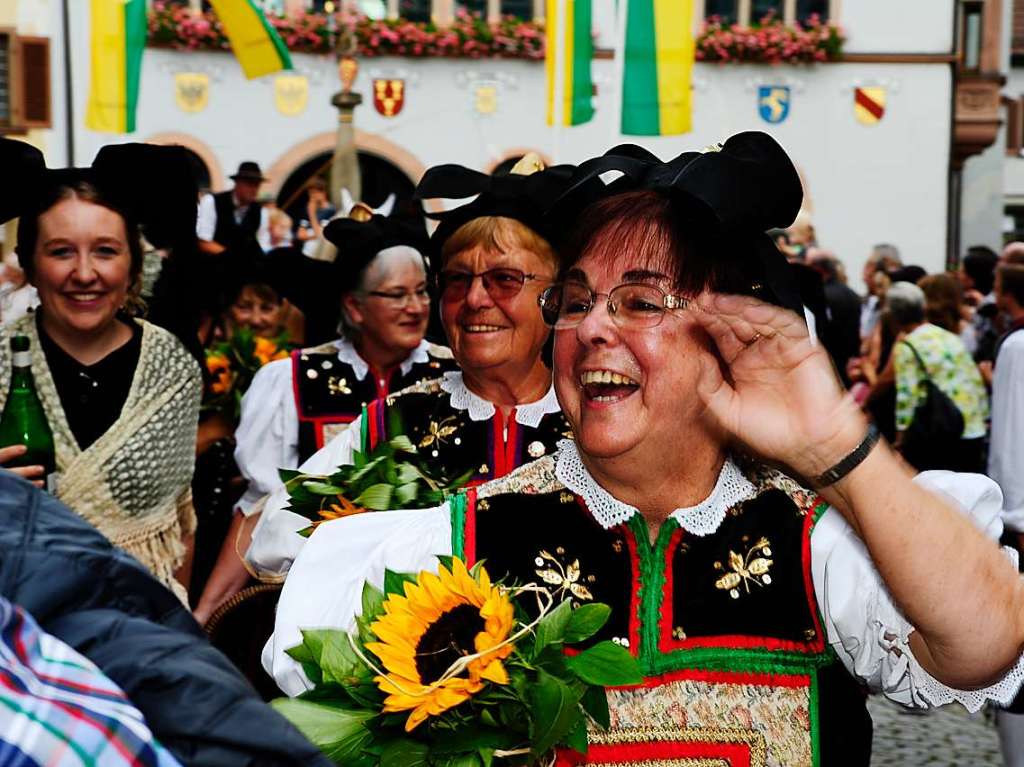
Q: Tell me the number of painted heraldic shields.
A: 6